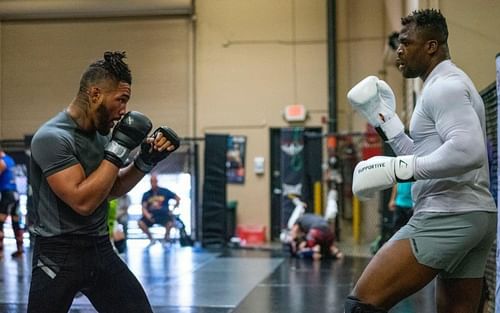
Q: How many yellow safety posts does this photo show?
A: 2